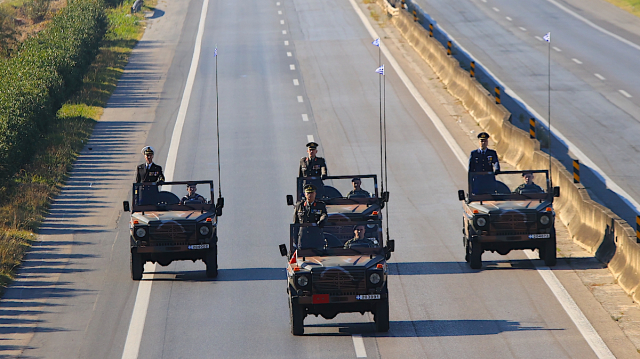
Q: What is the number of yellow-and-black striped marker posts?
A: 9